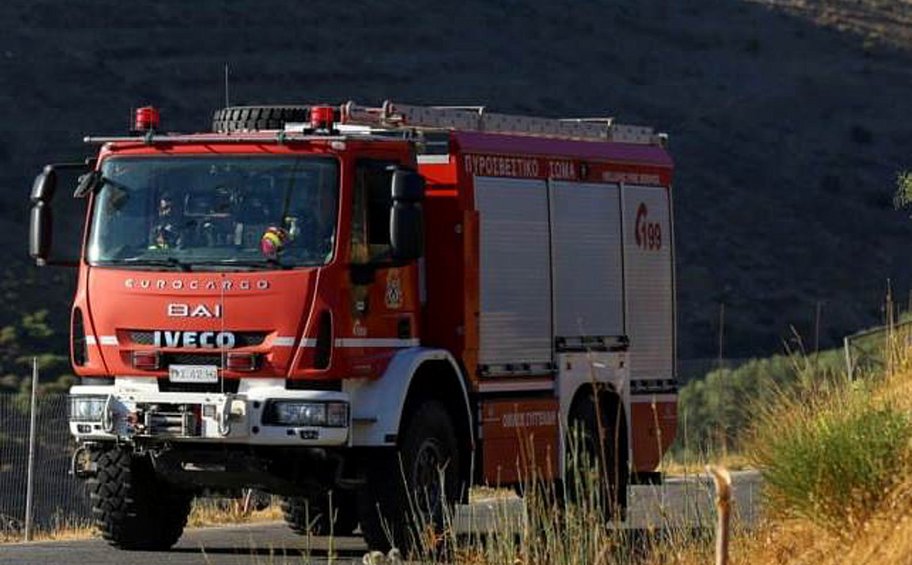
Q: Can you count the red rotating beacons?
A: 2